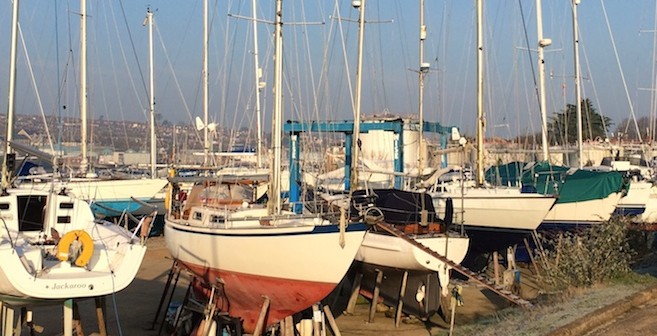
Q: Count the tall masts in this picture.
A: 11